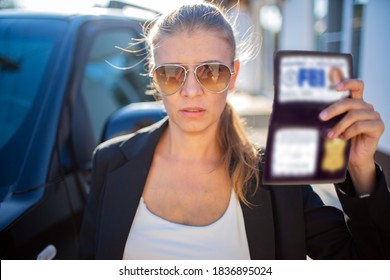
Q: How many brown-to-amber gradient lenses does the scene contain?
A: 2